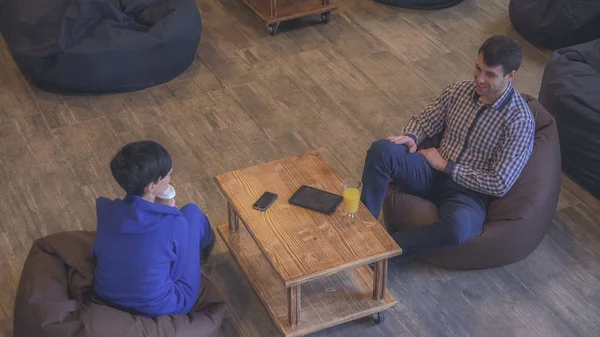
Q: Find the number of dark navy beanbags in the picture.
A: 4